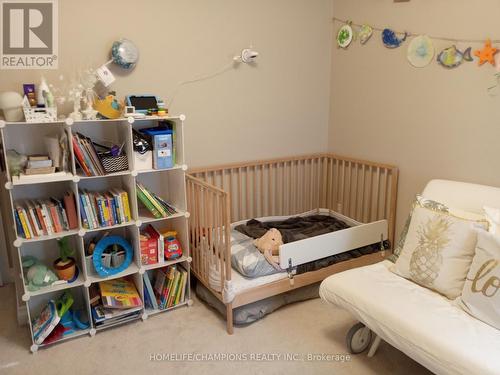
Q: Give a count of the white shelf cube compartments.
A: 12